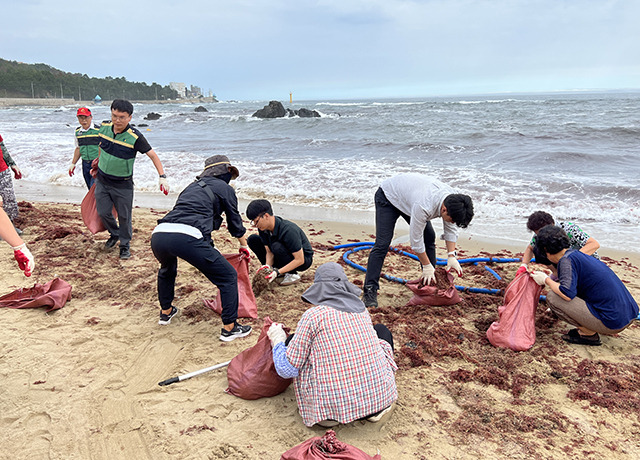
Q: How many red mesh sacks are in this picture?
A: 7